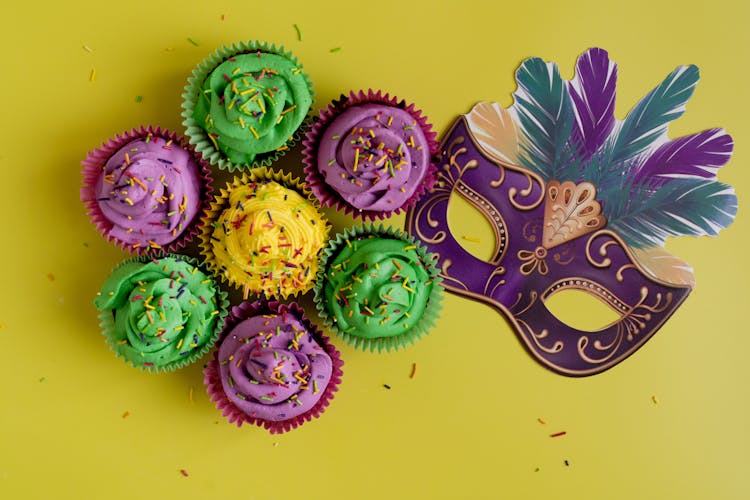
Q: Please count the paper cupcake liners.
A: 7